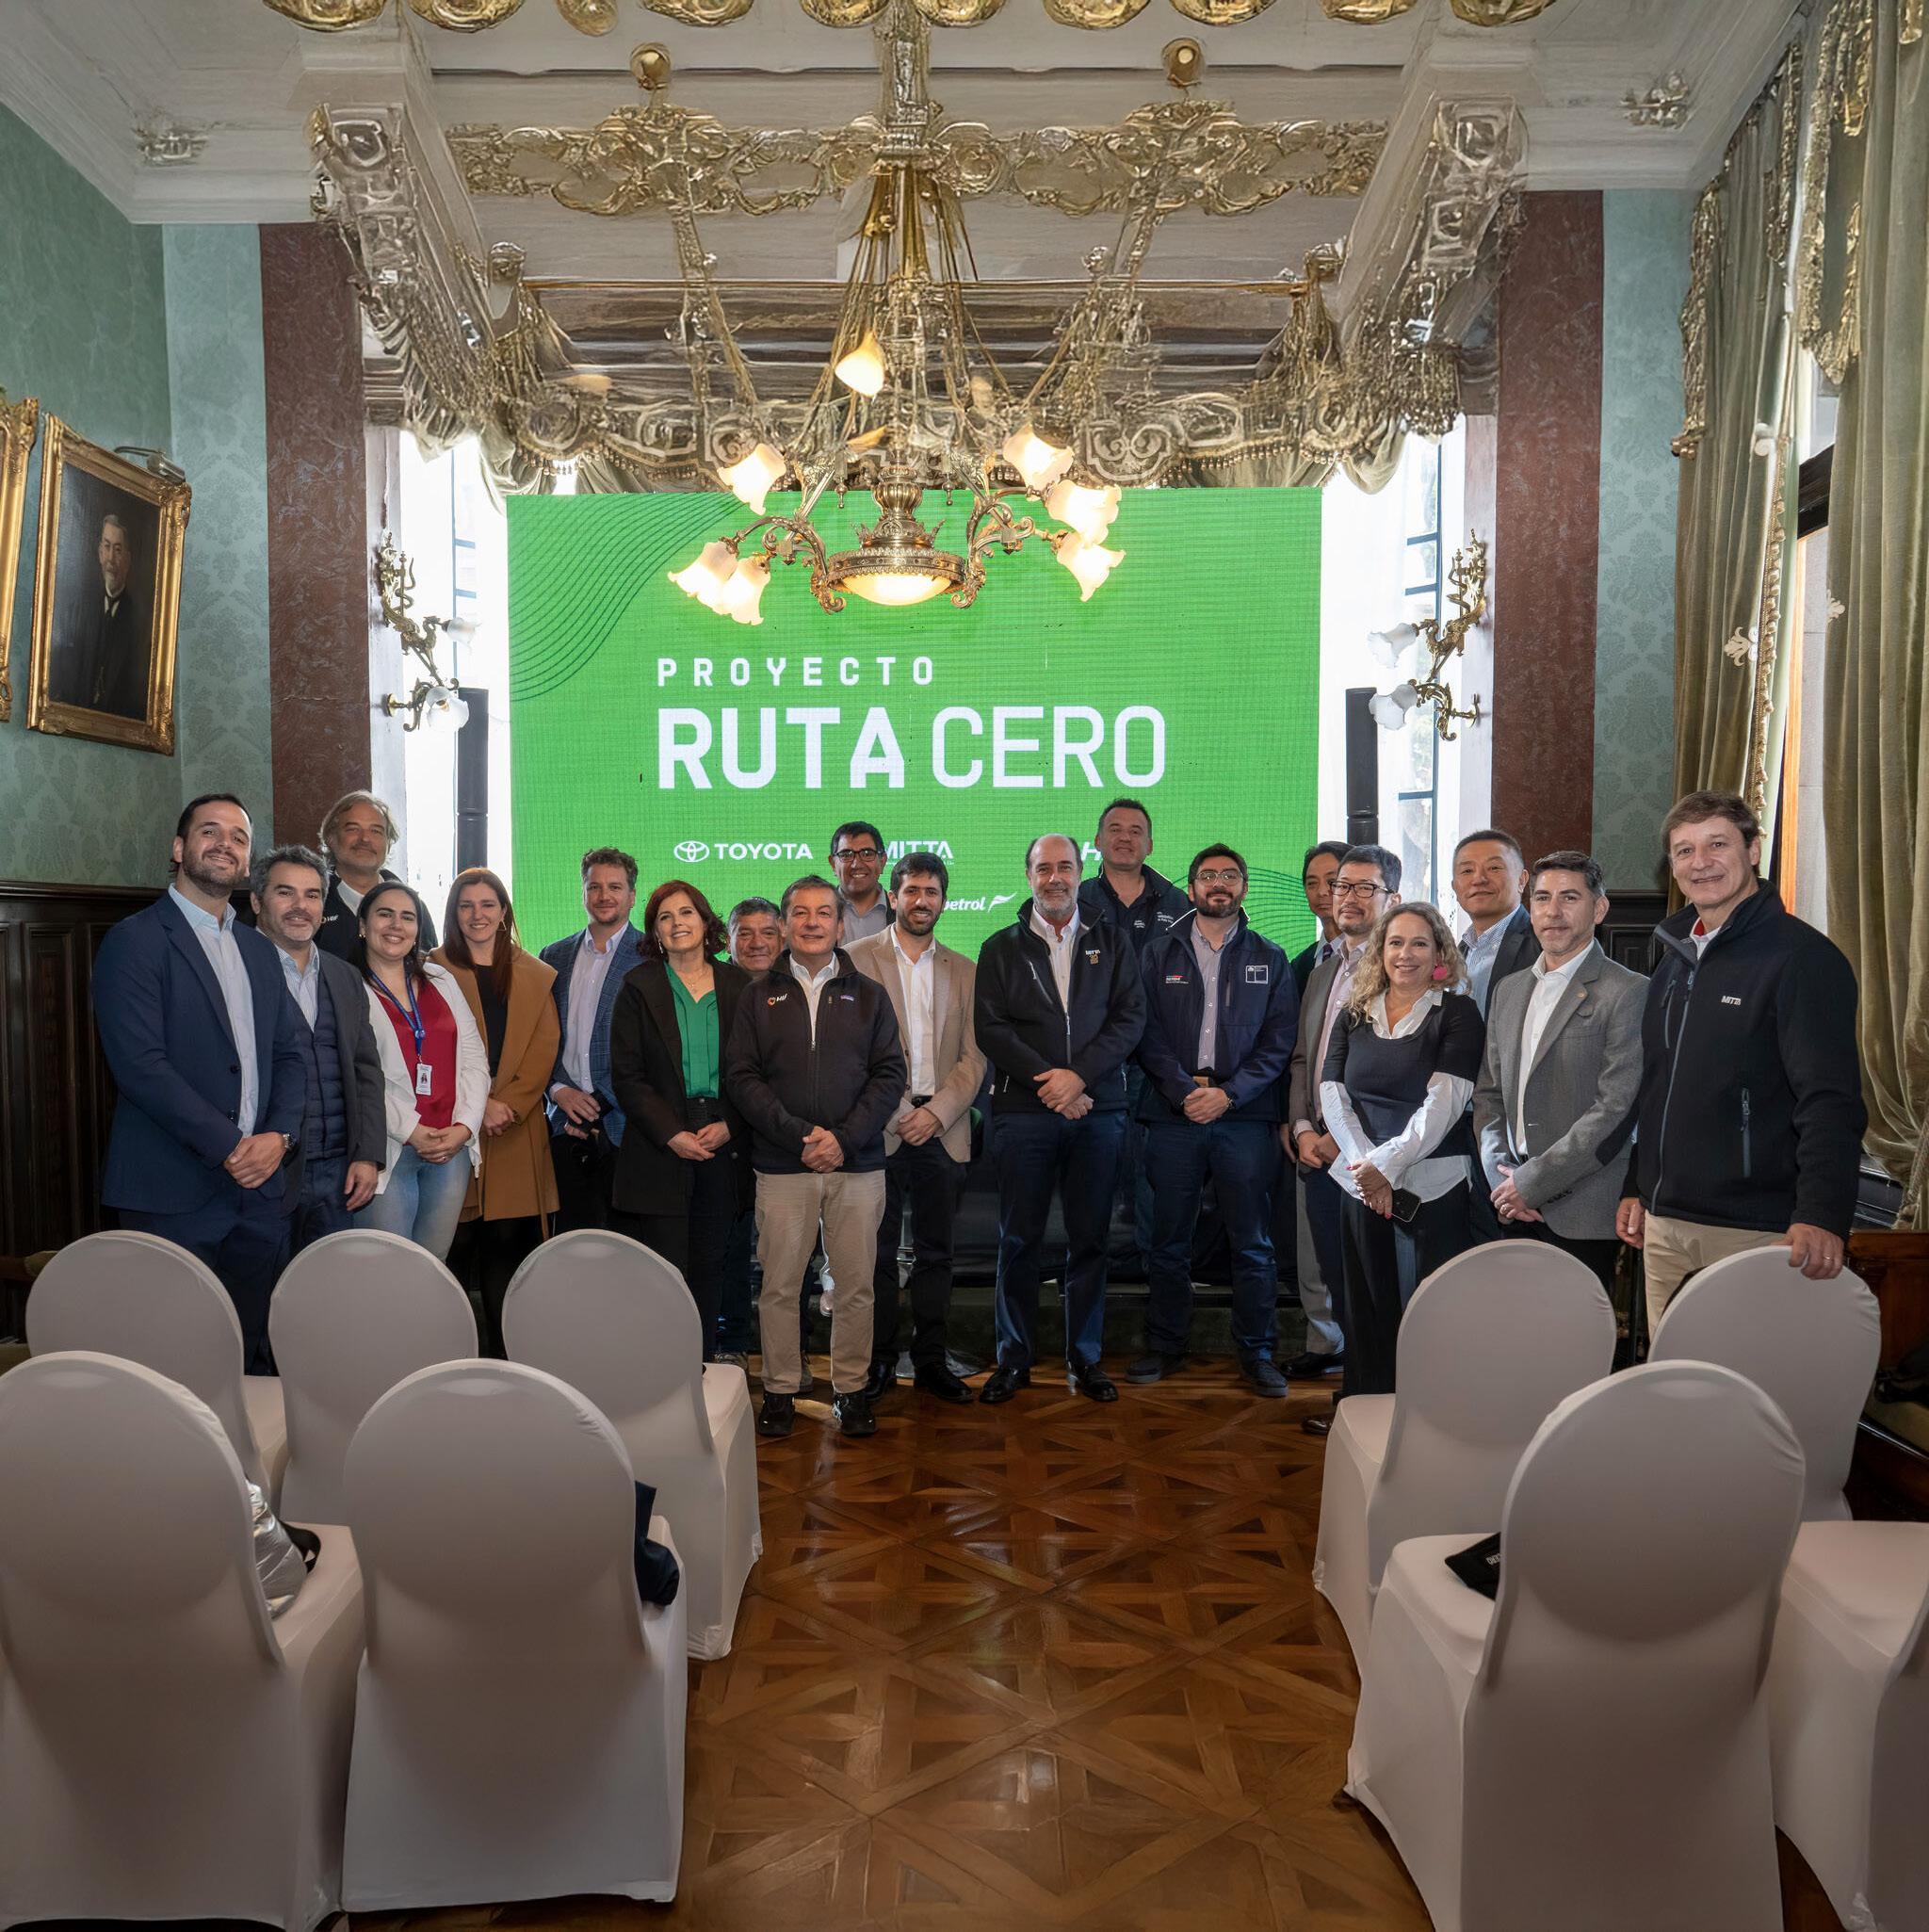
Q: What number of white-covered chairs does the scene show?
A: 9